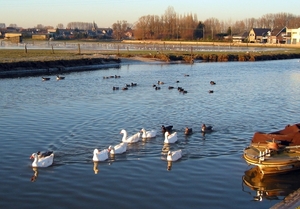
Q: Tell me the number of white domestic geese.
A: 7